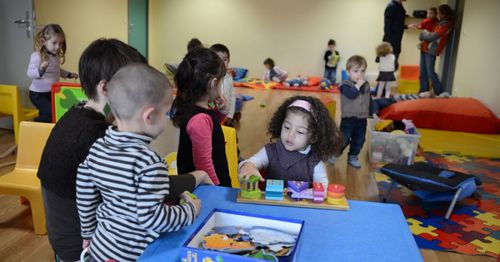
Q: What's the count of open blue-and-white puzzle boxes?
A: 1